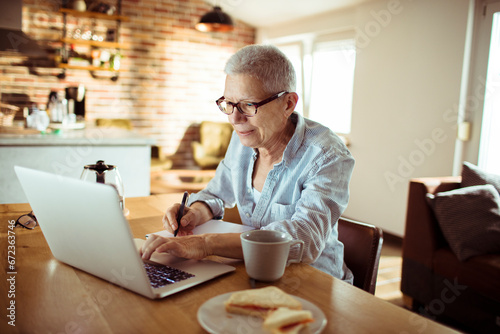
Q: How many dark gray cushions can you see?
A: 2